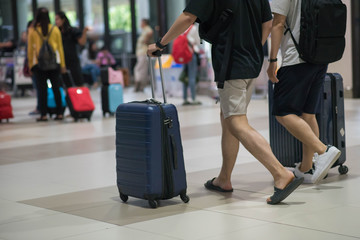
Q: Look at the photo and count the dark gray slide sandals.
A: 2